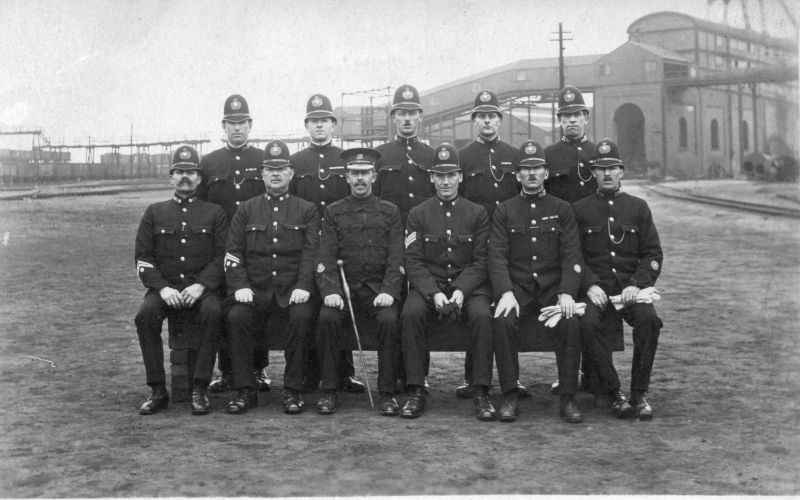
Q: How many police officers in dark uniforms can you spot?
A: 11